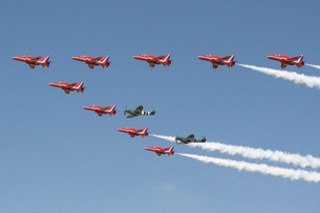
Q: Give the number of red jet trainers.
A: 9